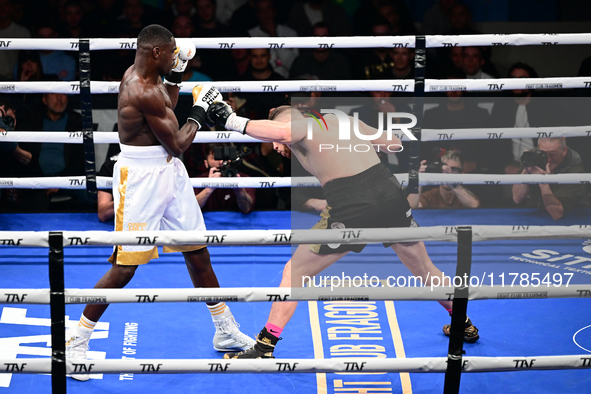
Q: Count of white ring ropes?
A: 7